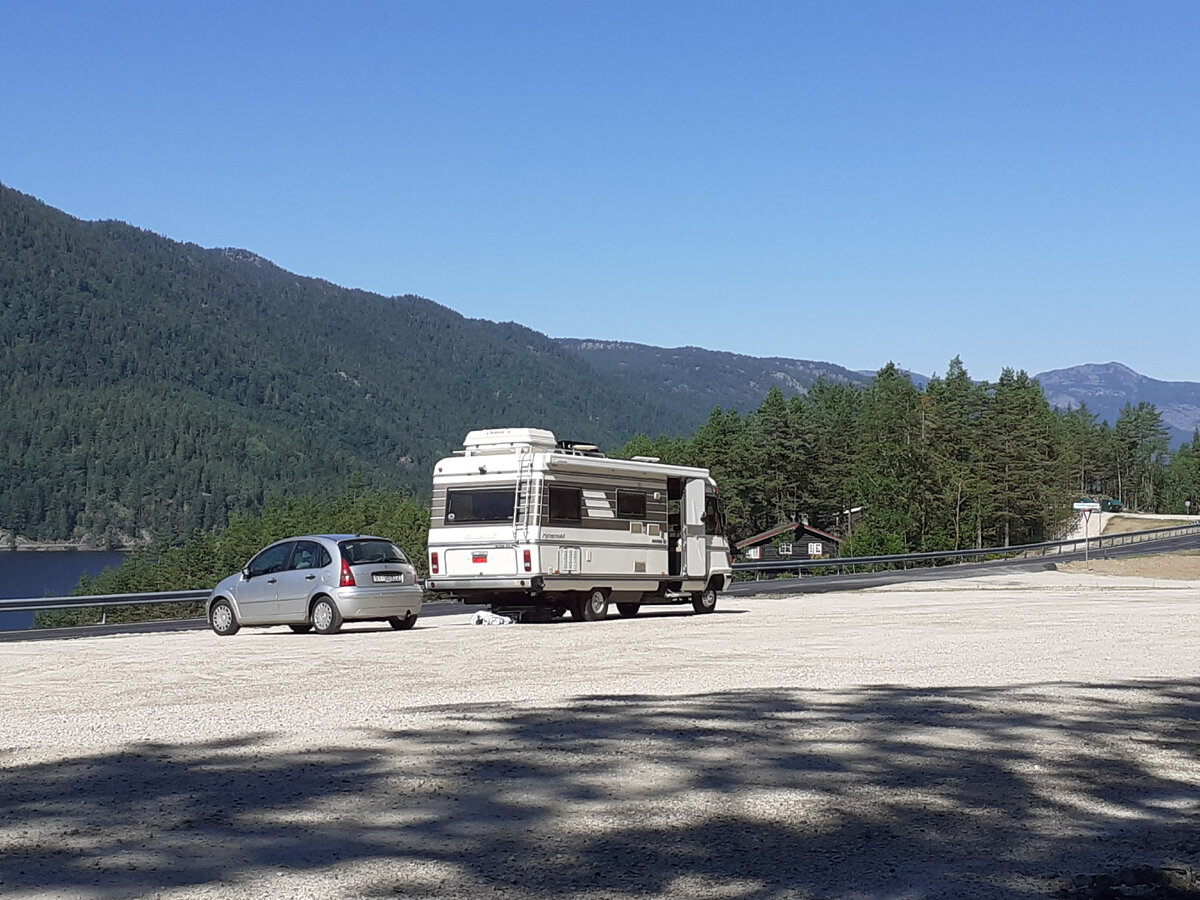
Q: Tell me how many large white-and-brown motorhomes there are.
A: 1